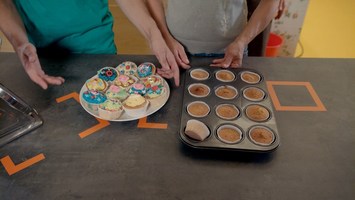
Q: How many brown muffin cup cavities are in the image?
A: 12